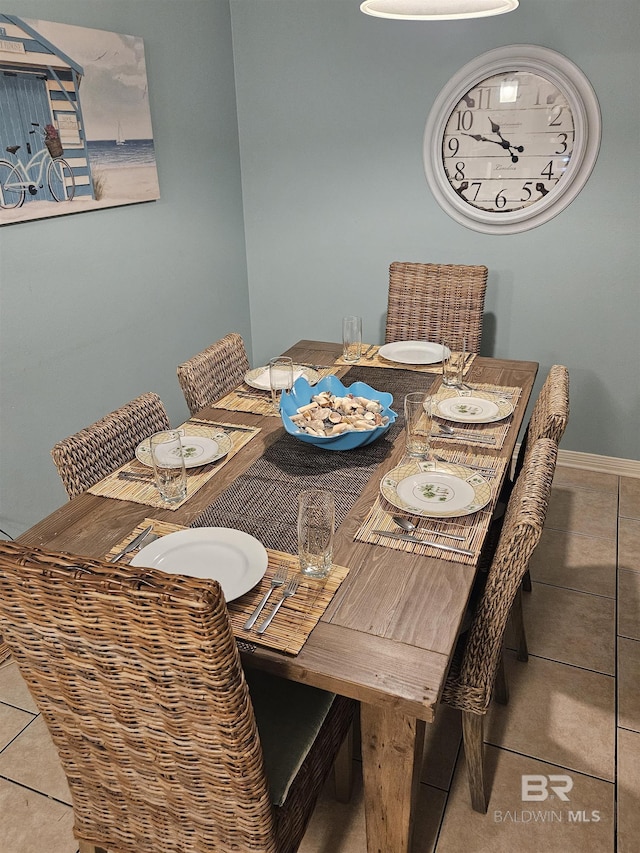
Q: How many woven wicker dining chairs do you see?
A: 6